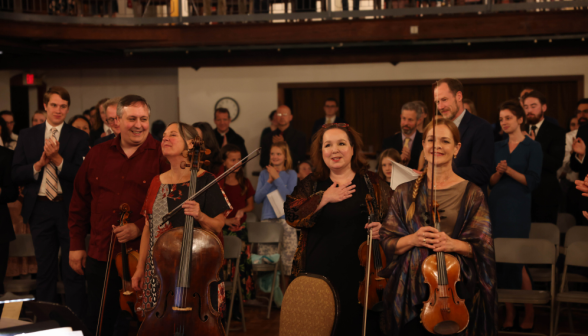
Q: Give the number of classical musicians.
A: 4